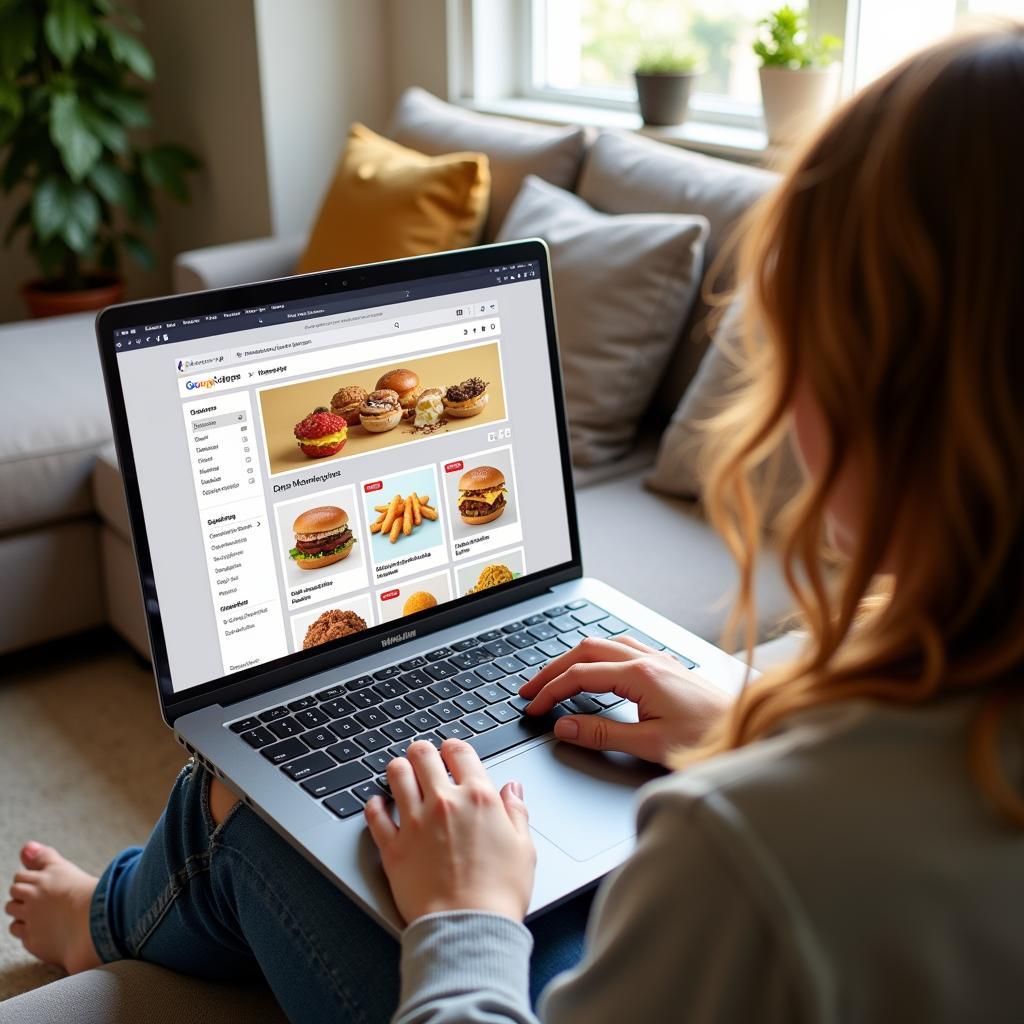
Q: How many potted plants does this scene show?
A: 3